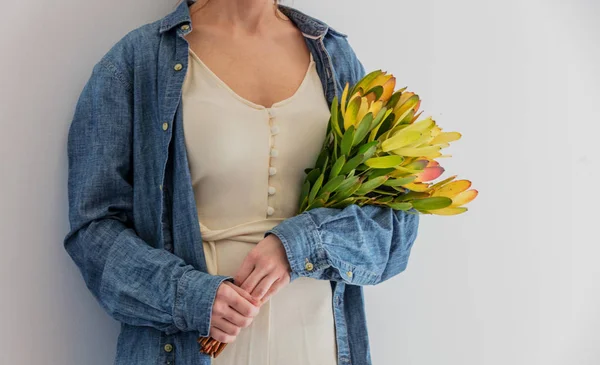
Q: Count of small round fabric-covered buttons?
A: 6